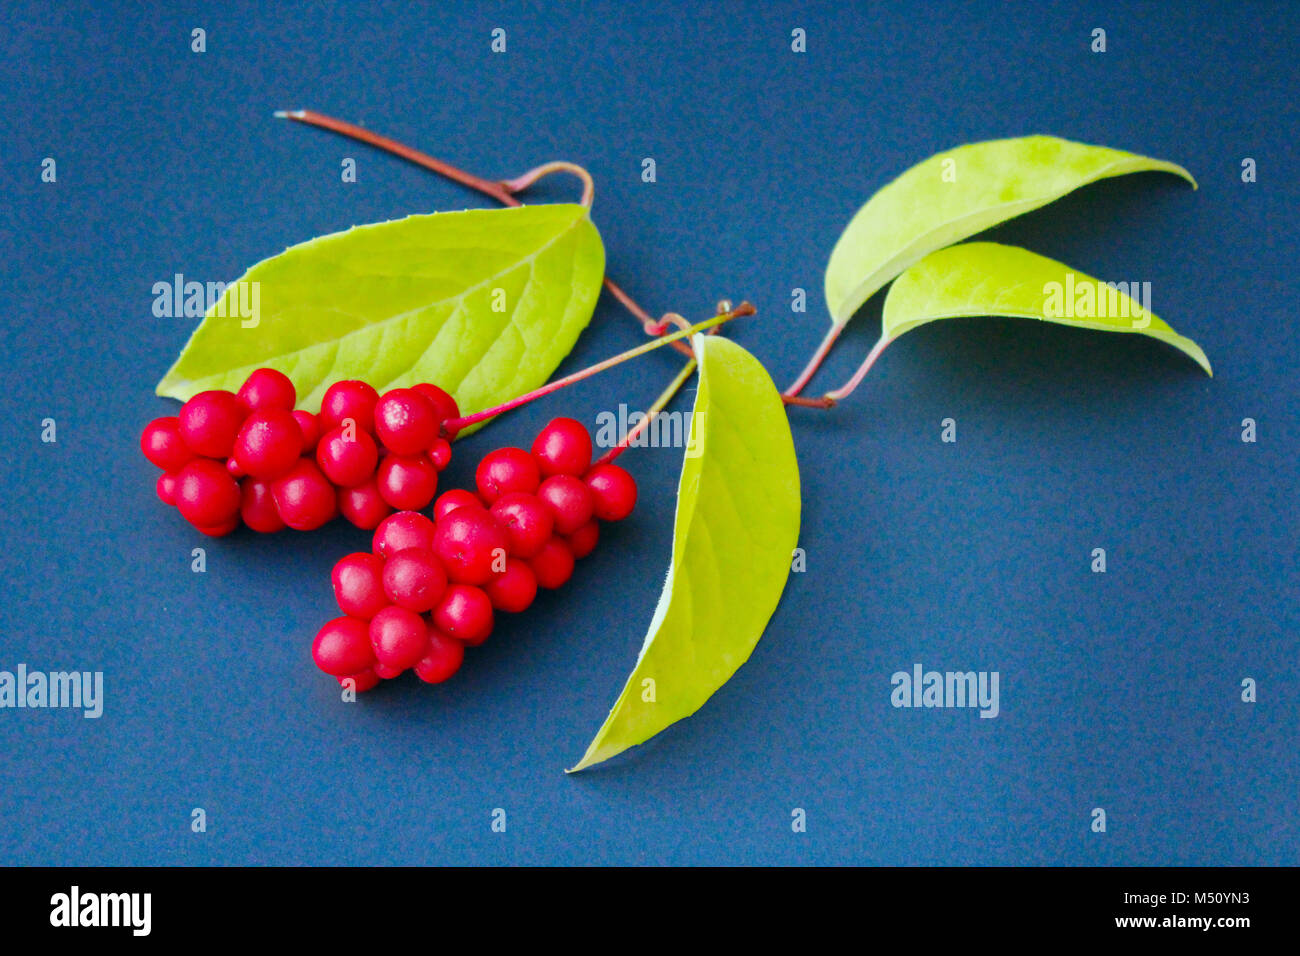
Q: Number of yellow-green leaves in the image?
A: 4